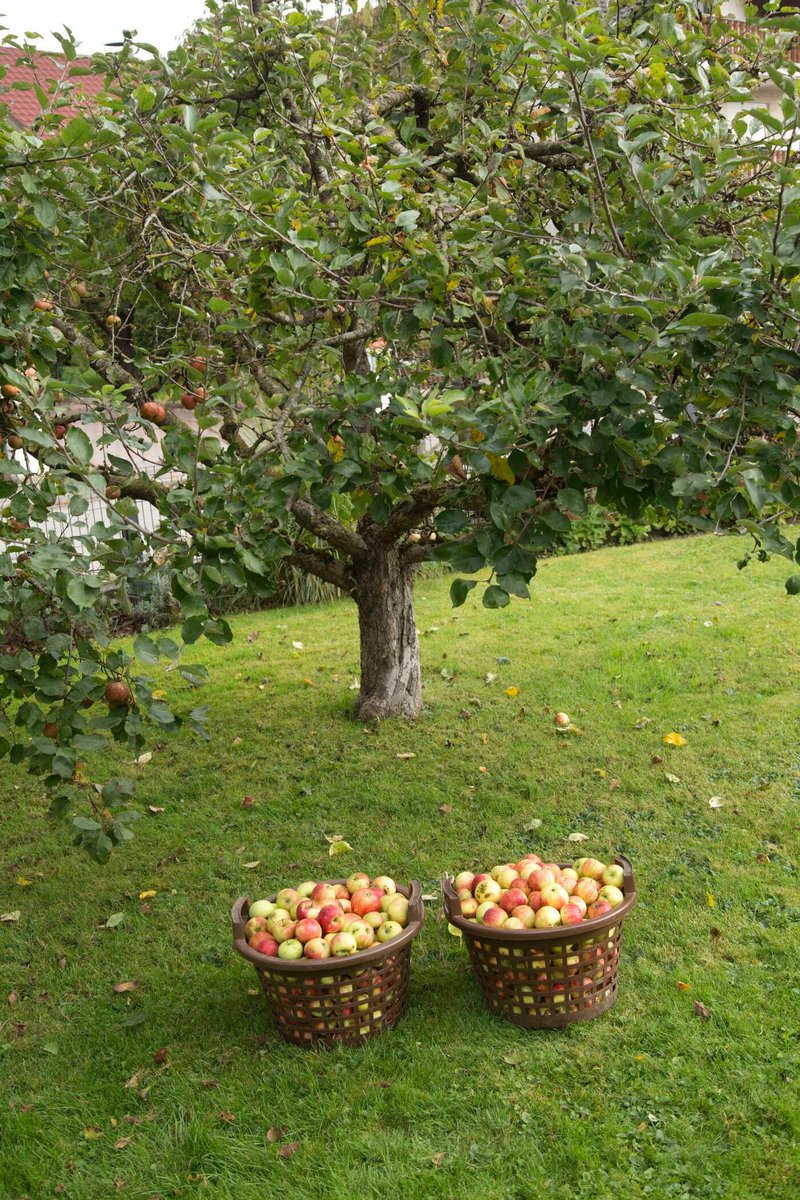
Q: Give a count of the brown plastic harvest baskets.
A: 2